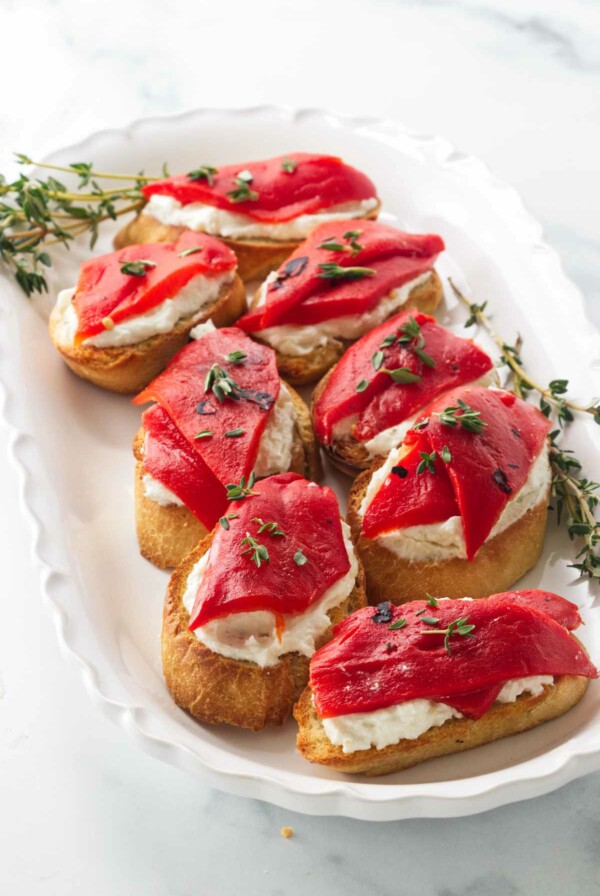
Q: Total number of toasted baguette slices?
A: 8